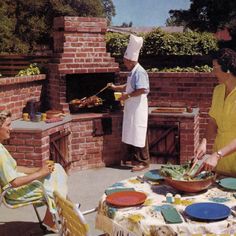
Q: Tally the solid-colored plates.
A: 4